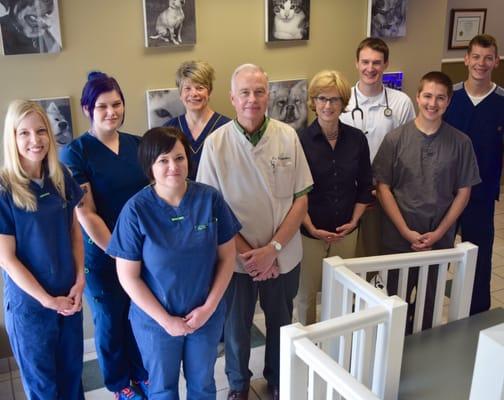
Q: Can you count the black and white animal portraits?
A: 7